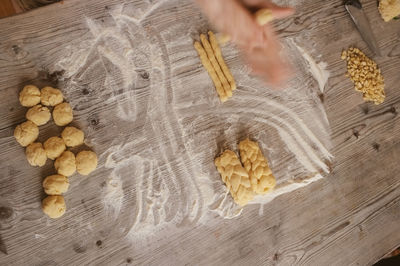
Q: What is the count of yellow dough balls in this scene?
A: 12